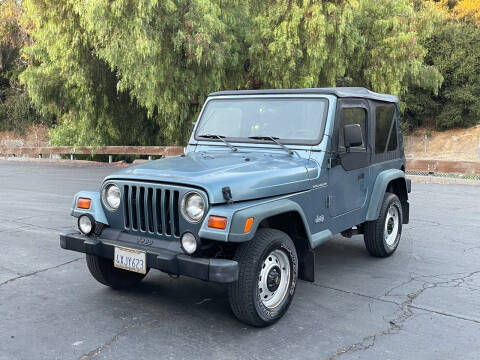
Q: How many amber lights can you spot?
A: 3